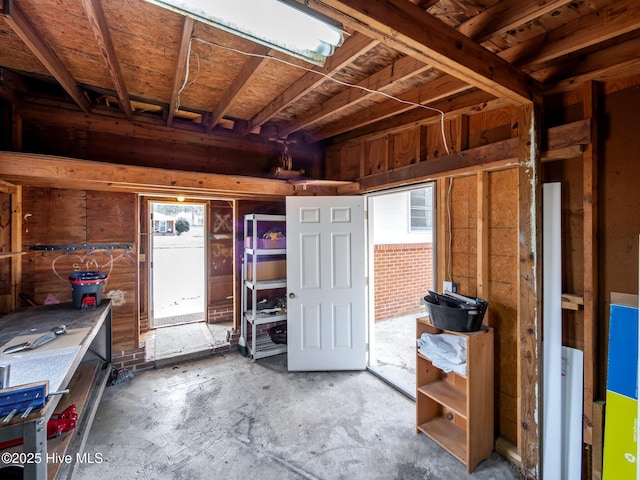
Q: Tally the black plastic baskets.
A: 1